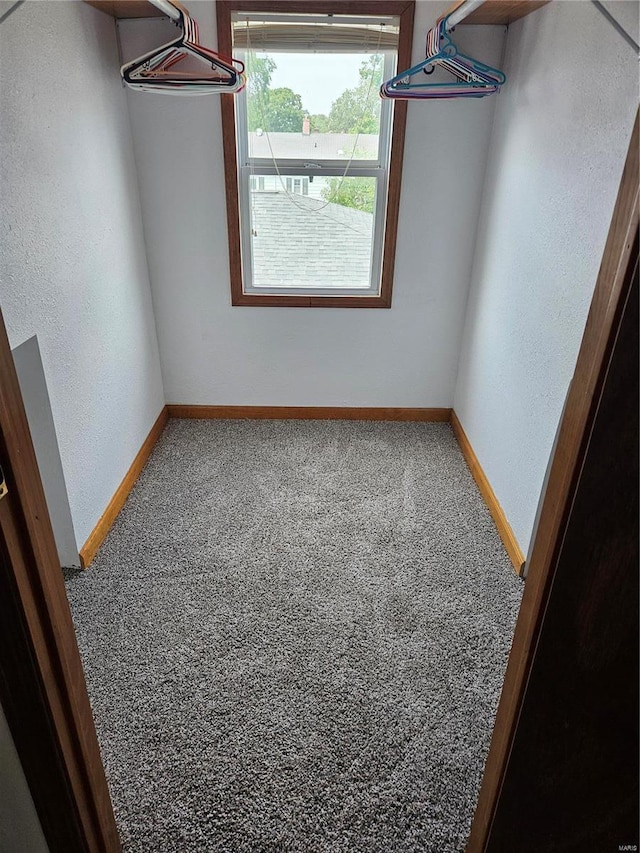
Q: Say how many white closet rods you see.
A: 2